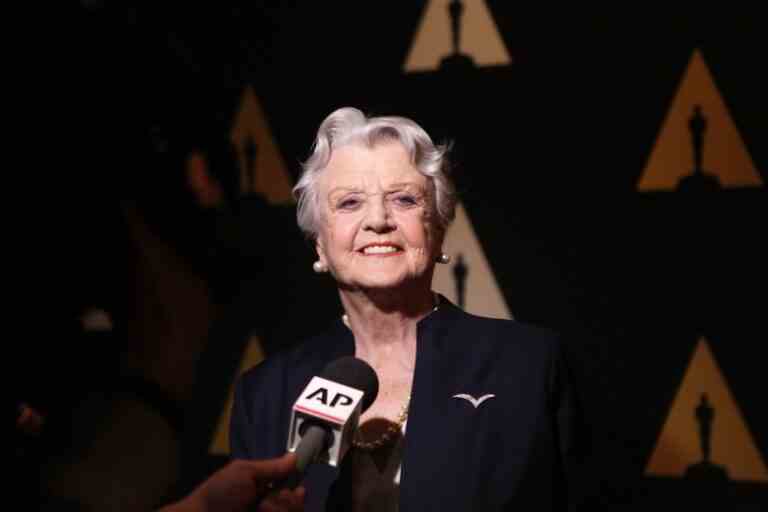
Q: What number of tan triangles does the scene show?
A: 6